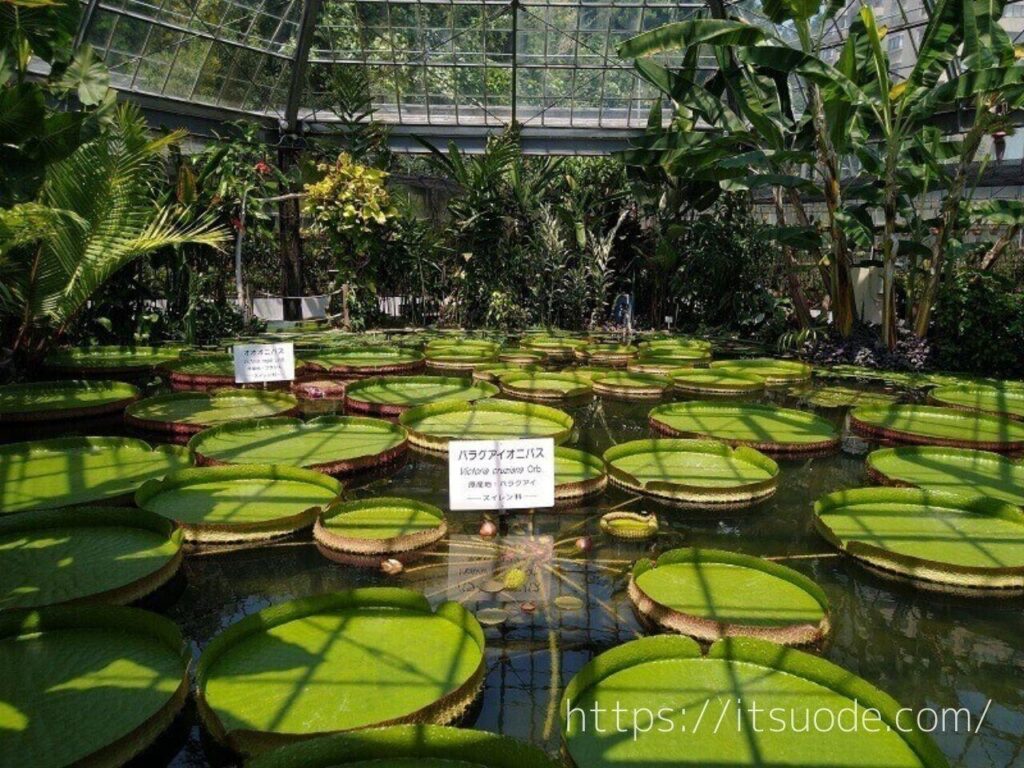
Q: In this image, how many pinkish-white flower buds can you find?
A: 3